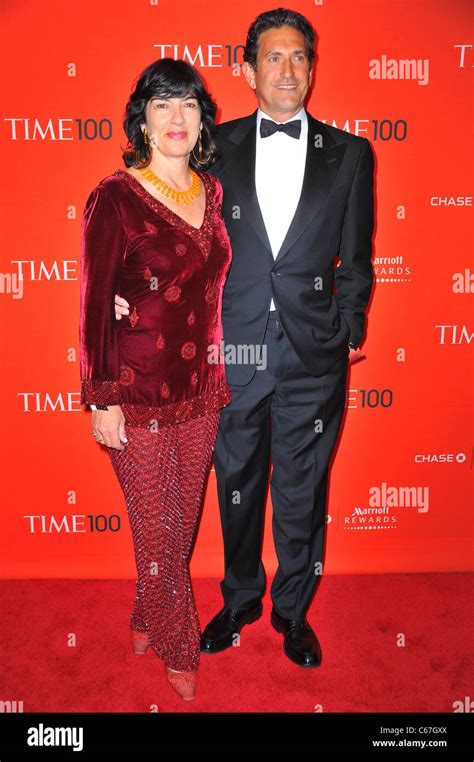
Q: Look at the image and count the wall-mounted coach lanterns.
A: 0